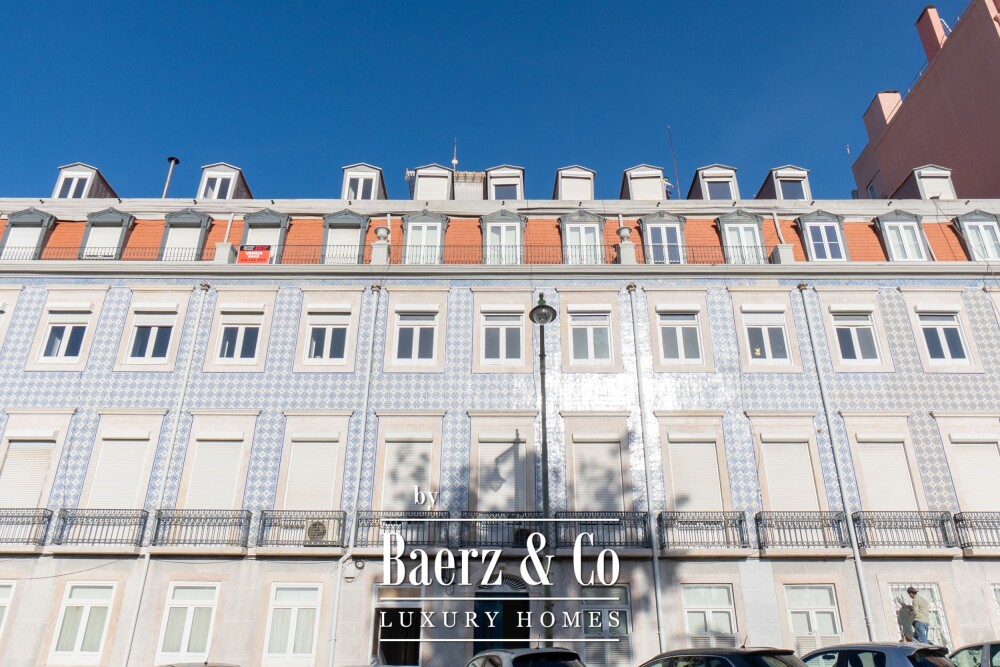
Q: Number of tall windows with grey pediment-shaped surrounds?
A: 13